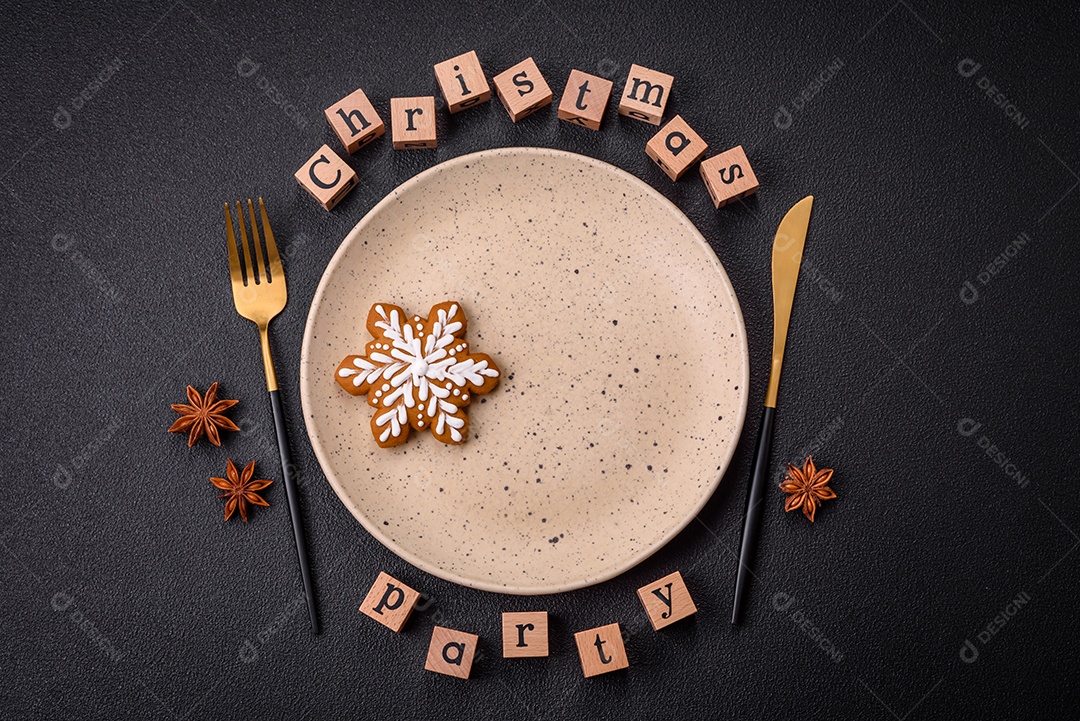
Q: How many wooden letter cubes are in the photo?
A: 14